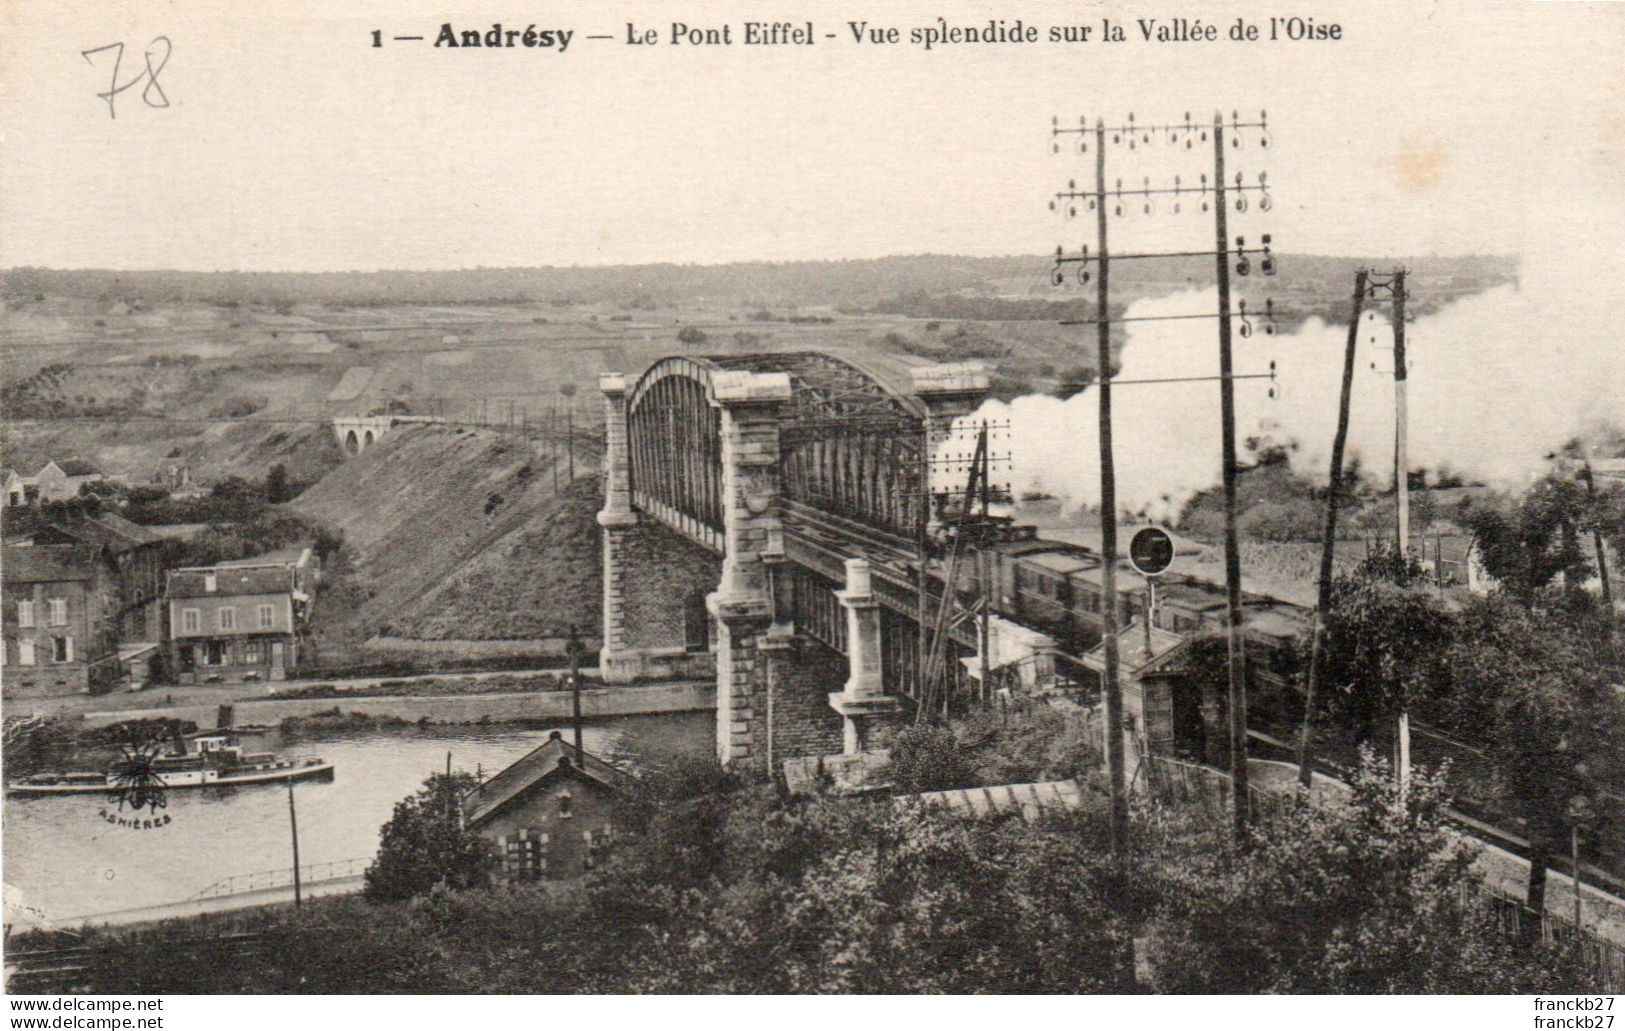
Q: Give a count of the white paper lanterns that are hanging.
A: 0